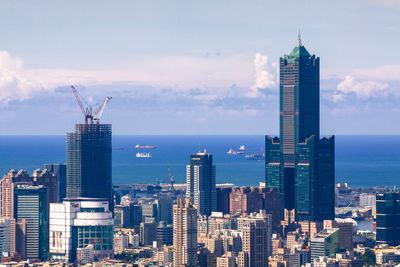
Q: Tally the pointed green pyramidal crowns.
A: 1